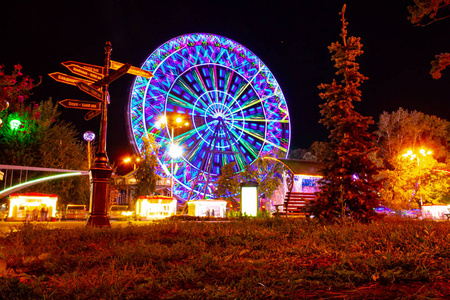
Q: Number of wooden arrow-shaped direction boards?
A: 8